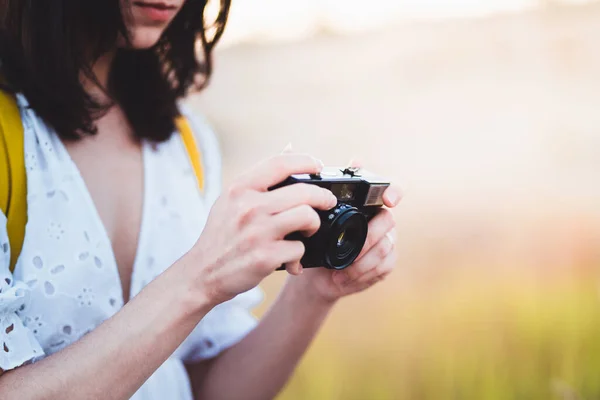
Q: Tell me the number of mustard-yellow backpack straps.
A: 2